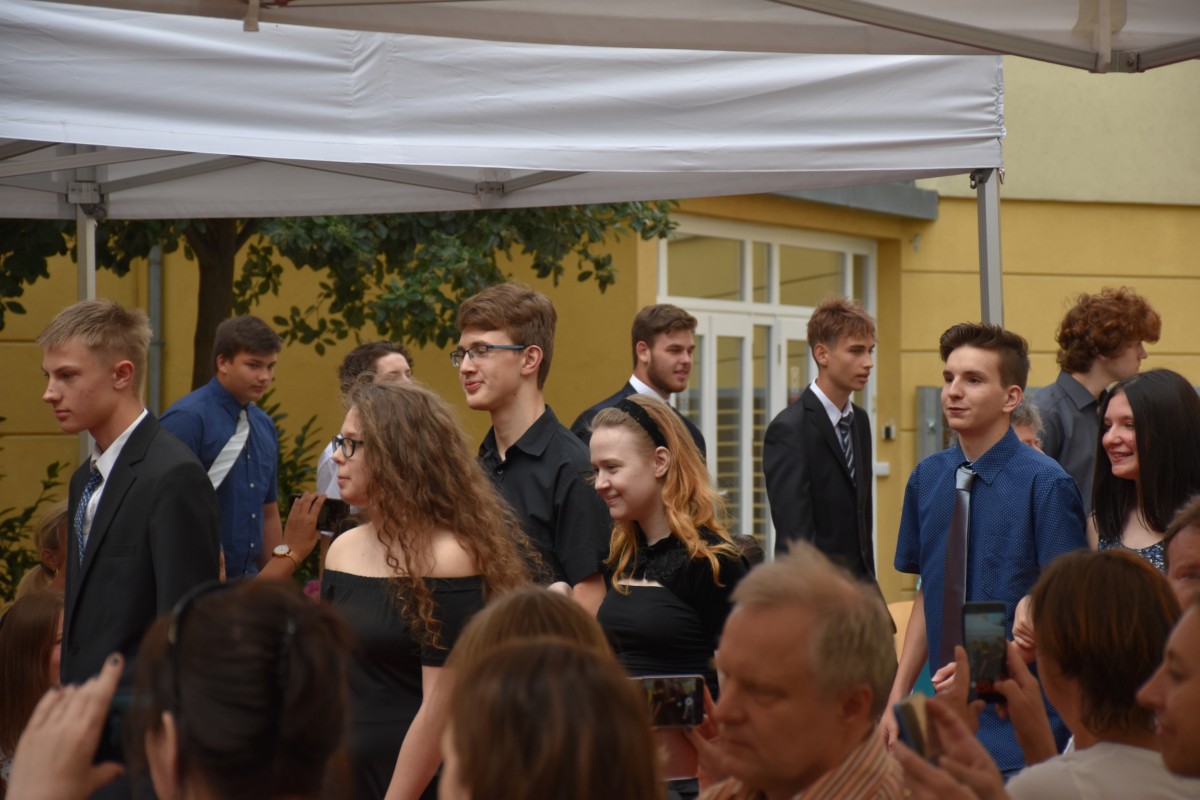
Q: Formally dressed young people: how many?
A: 11